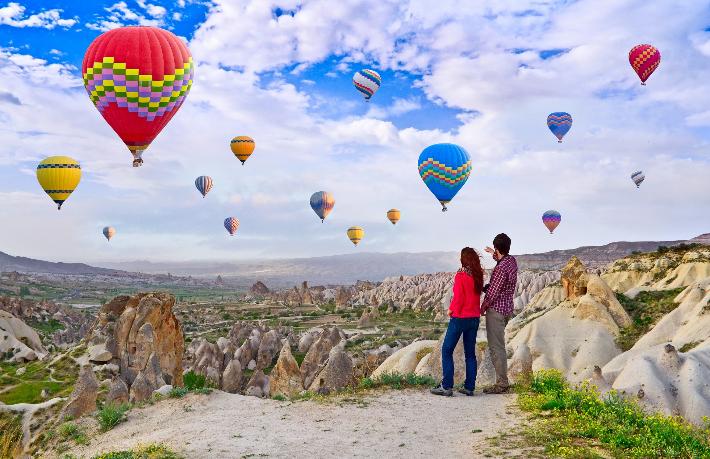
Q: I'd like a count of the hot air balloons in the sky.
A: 15